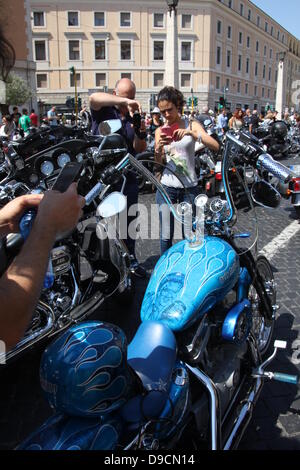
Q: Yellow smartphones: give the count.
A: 0